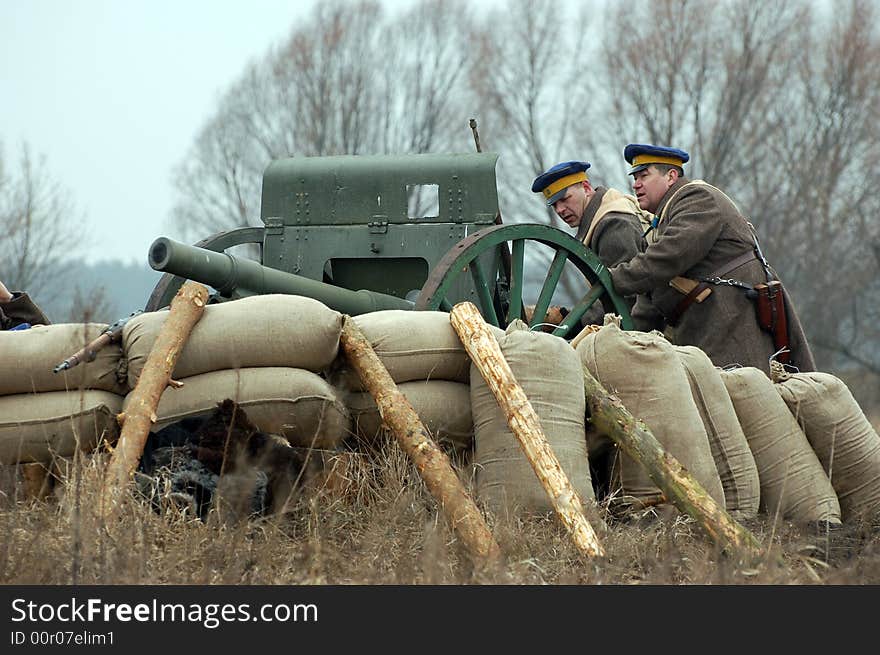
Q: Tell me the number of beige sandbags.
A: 11